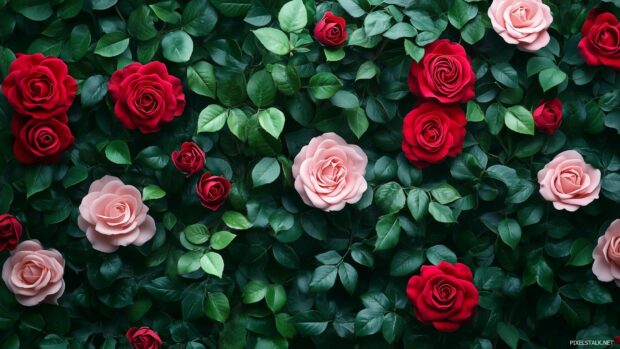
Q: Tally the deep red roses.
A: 13